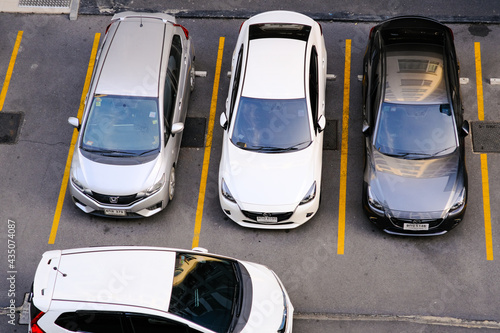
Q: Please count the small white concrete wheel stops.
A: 6